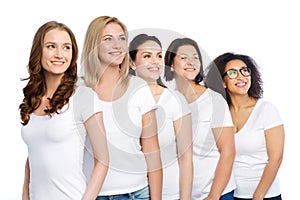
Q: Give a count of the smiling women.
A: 5